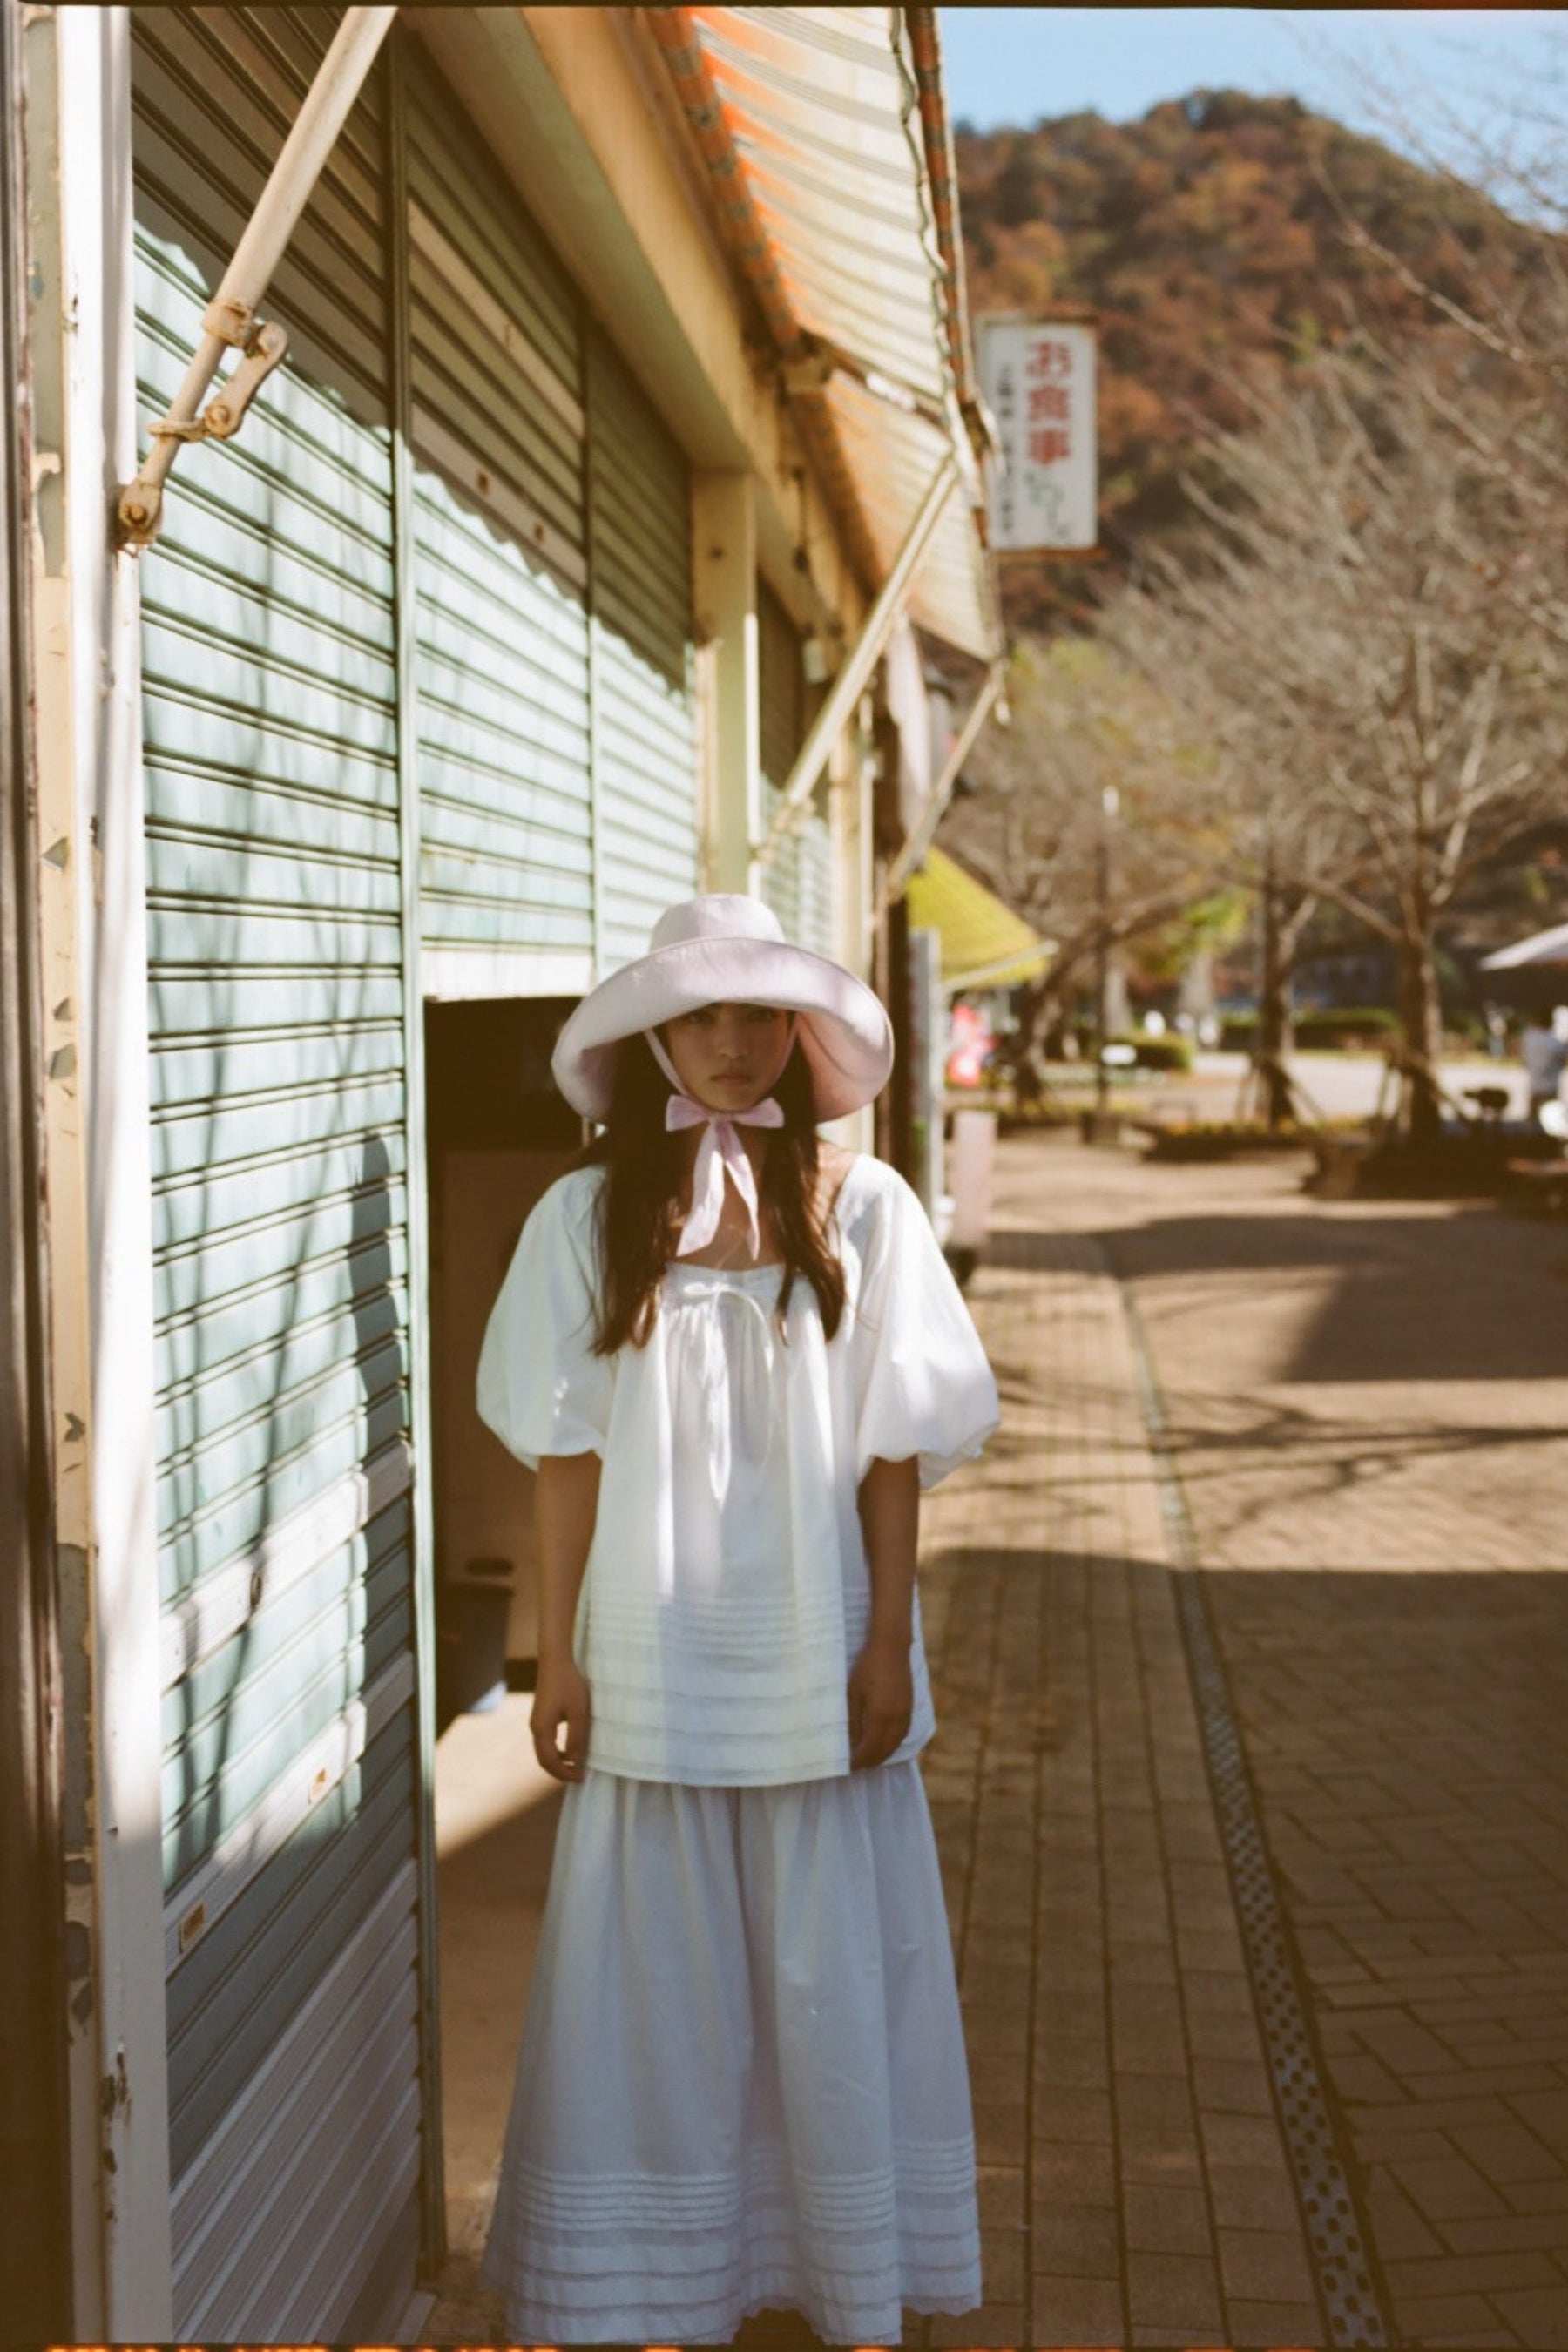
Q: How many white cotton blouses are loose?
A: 1